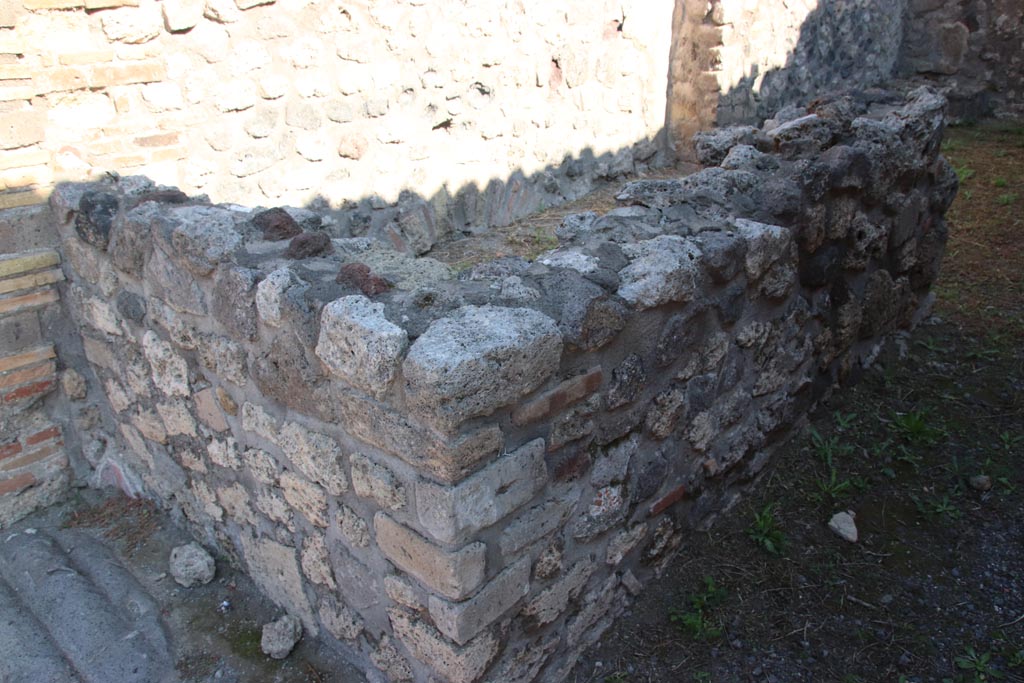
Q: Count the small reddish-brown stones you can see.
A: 3